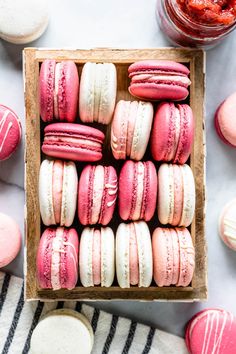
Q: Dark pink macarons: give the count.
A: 9